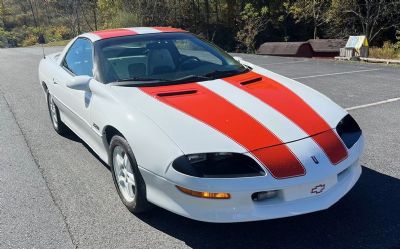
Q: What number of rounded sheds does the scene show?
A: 2